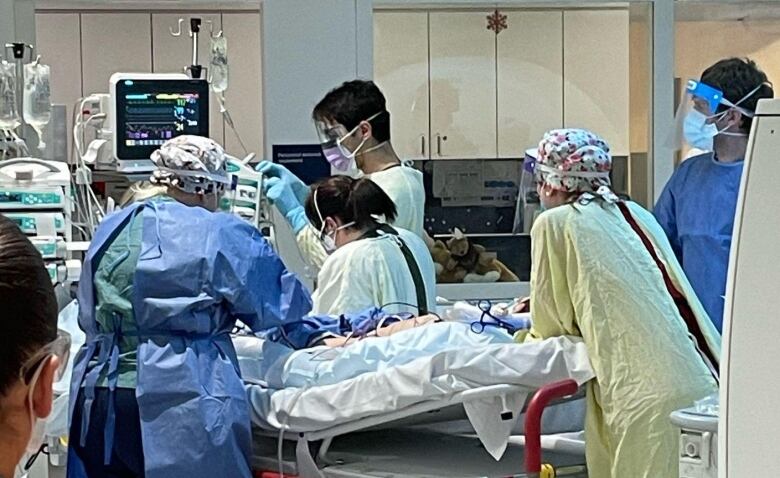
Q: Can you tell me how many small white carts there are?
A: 1